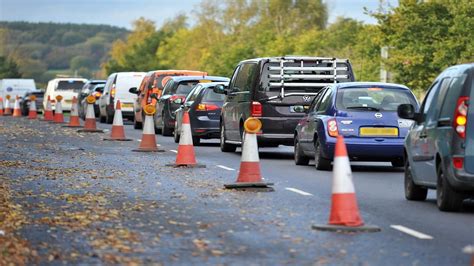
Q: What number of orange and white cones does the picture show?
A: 13